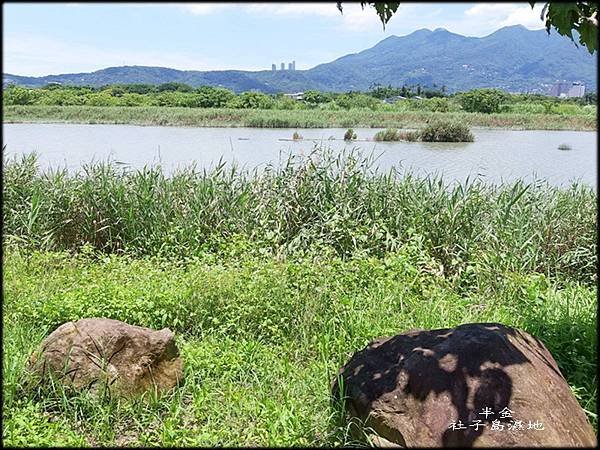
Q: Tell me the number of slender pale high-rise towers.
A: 4